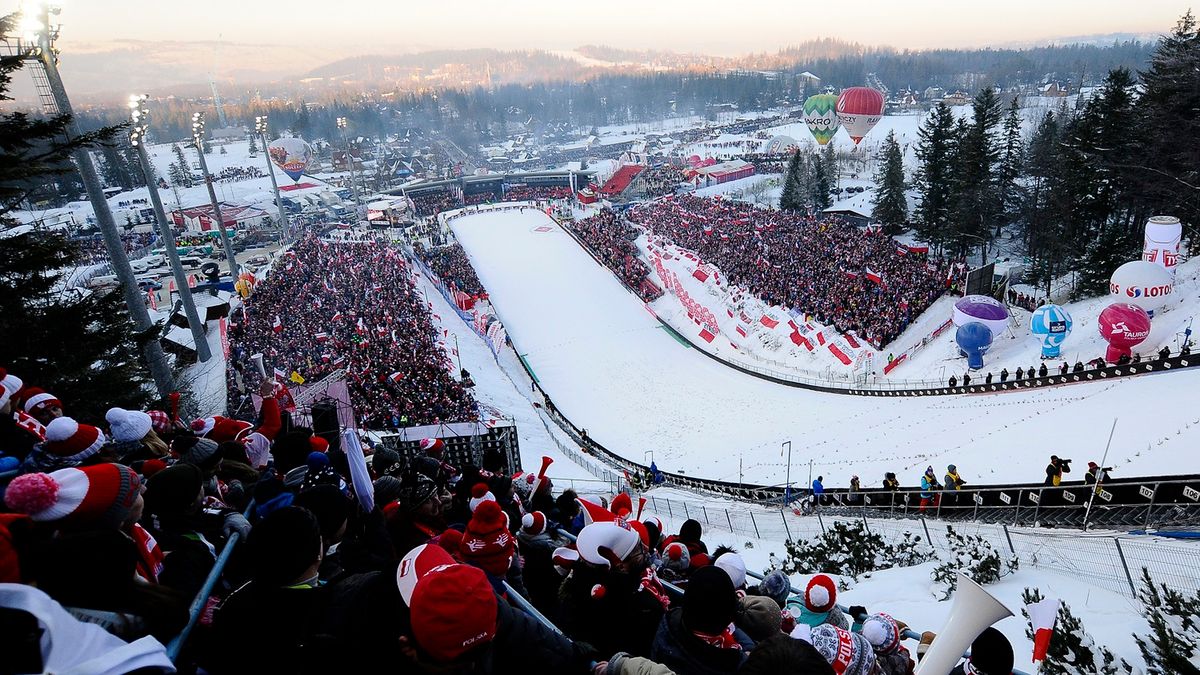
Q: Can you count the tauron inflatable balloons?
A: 1